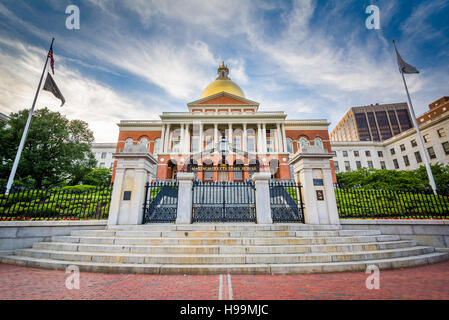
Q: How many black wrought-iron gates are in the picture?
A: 3